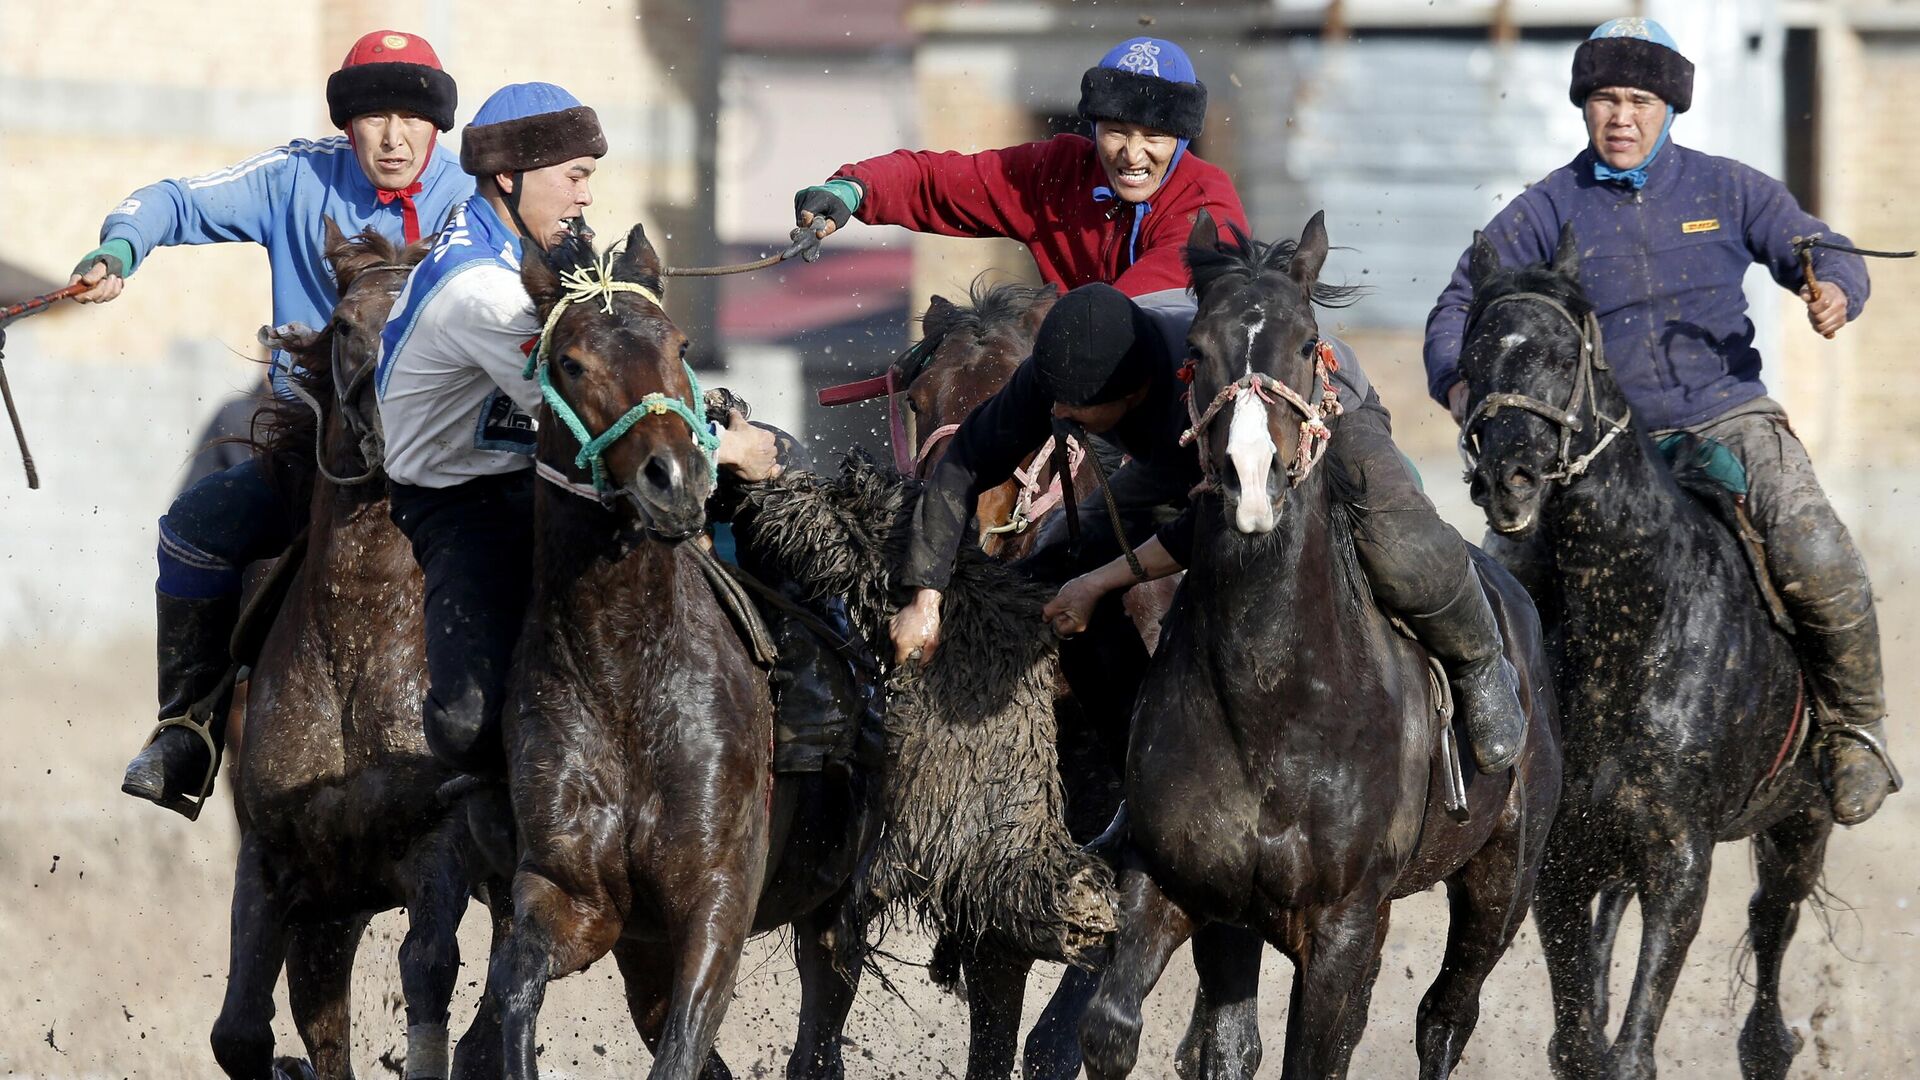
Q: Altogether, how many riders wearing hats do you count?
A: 5